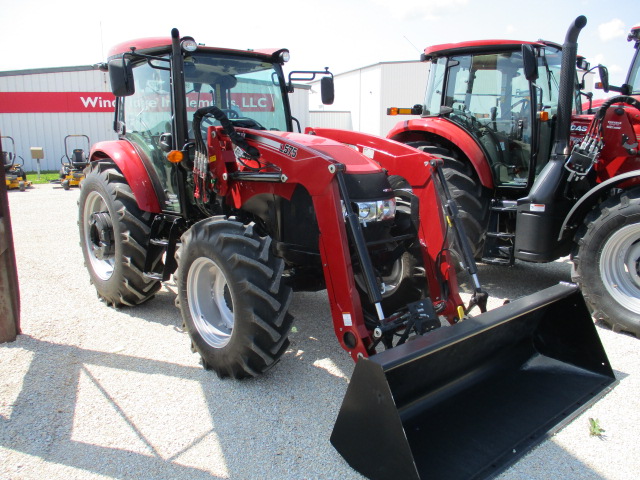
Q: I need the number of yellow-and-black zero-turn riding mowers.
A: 2